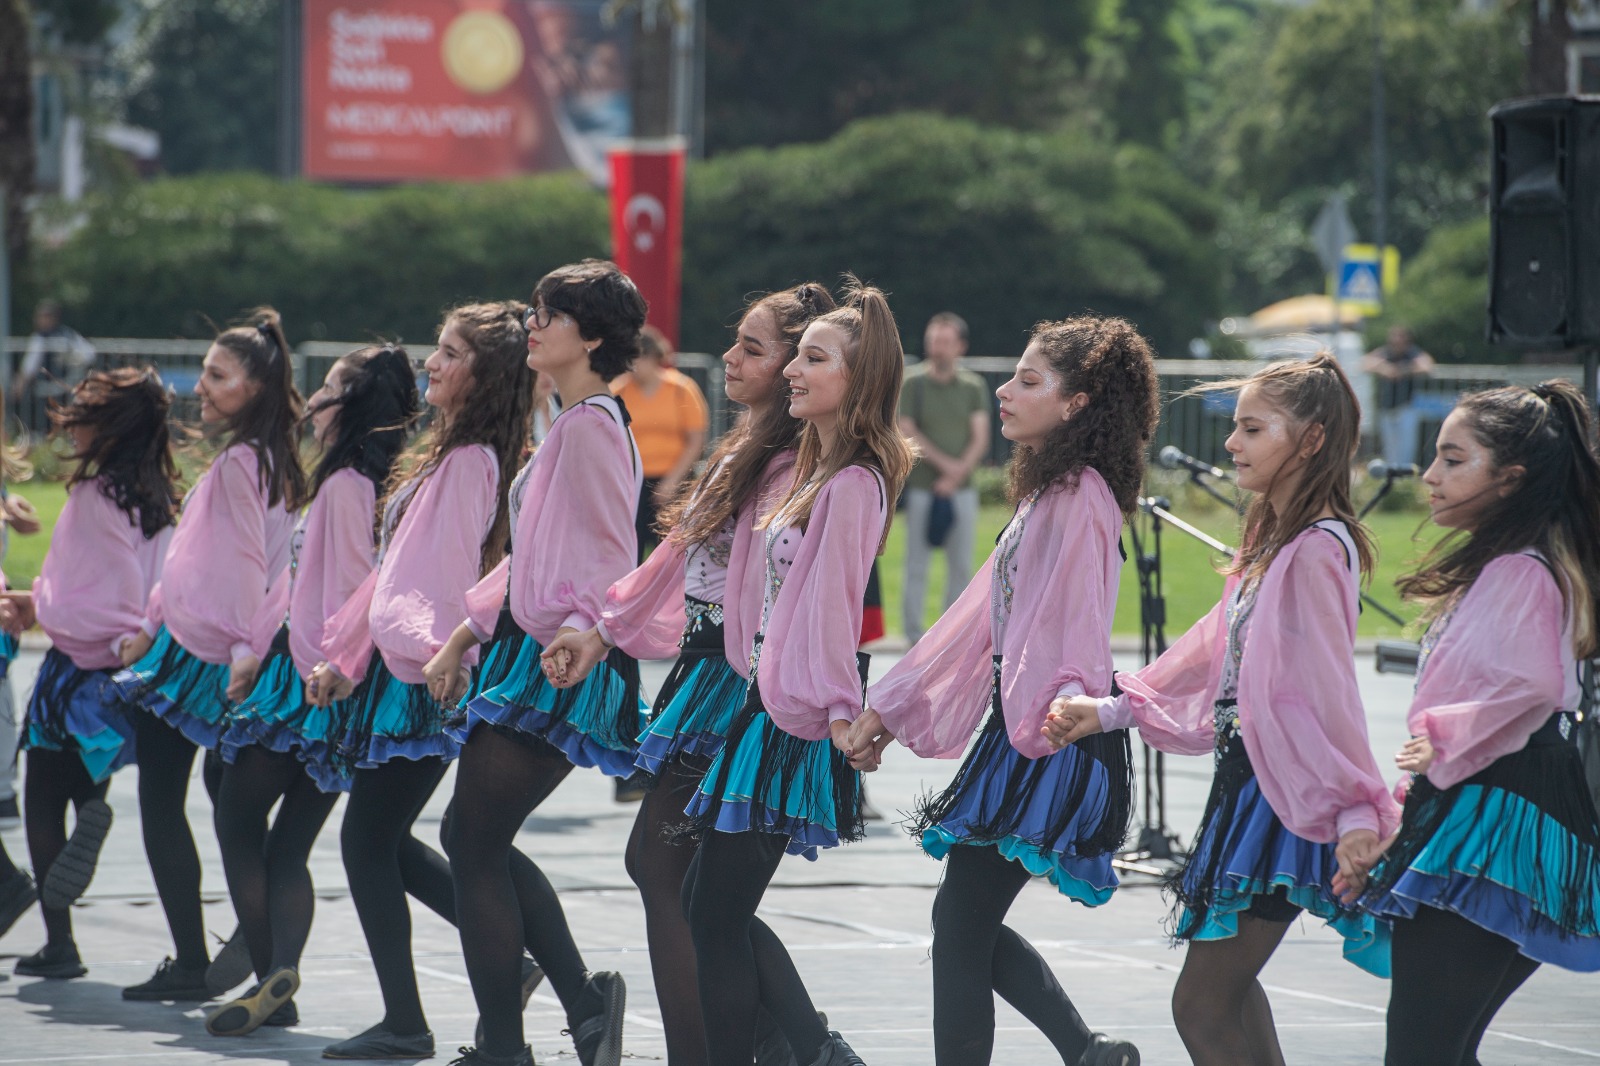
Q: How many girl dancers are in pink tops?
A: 10